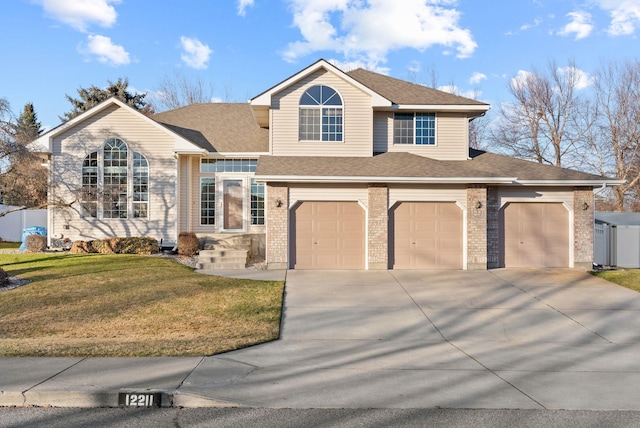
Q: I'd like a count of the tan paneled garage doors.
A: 3